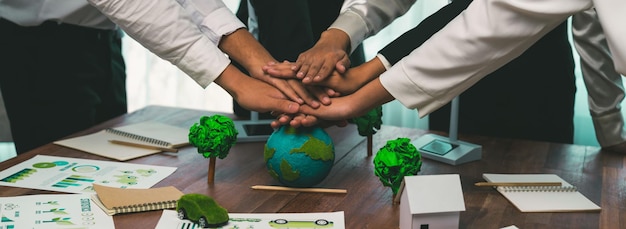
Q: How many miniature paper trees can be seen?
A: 3